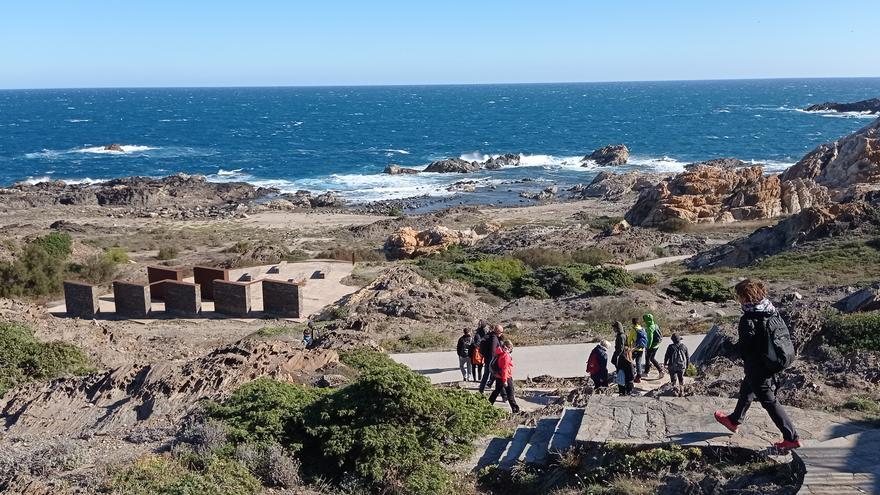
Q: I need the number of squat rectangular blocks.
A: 7